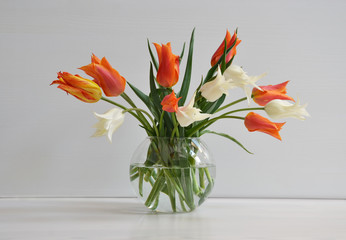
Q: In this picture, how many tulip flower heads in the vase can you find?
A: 12